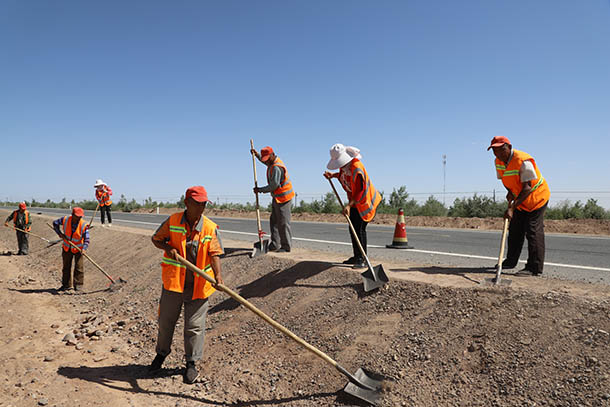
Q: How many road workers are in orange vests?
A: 7